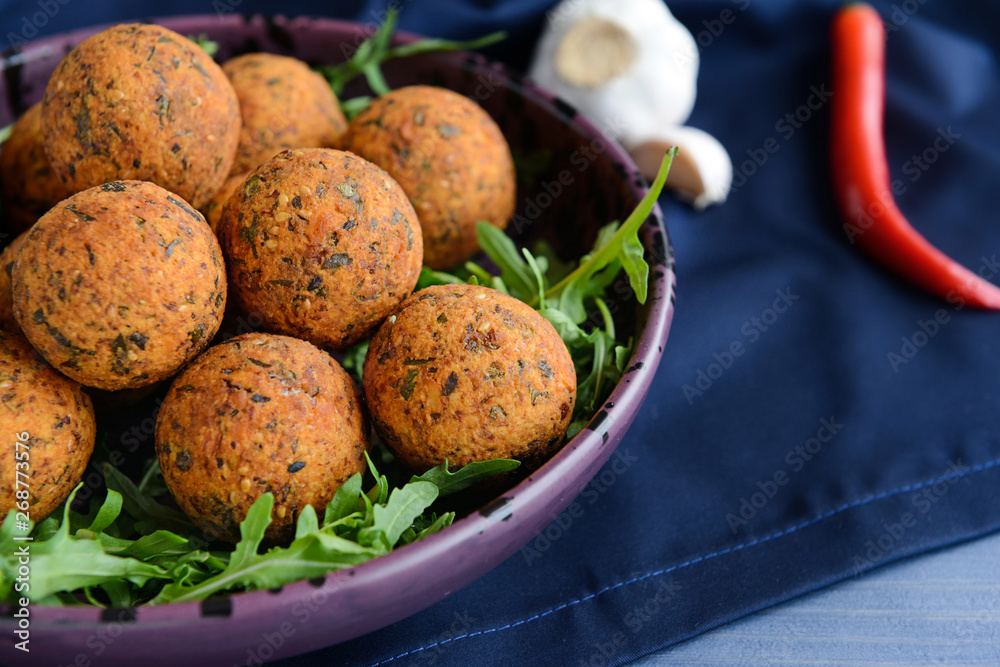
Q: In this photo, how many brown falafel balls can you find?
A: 11